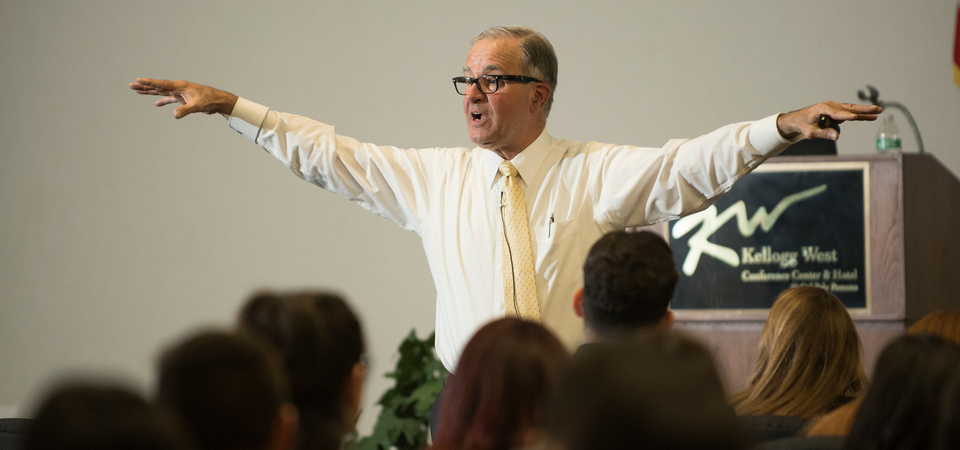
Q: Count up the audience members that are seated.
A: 9